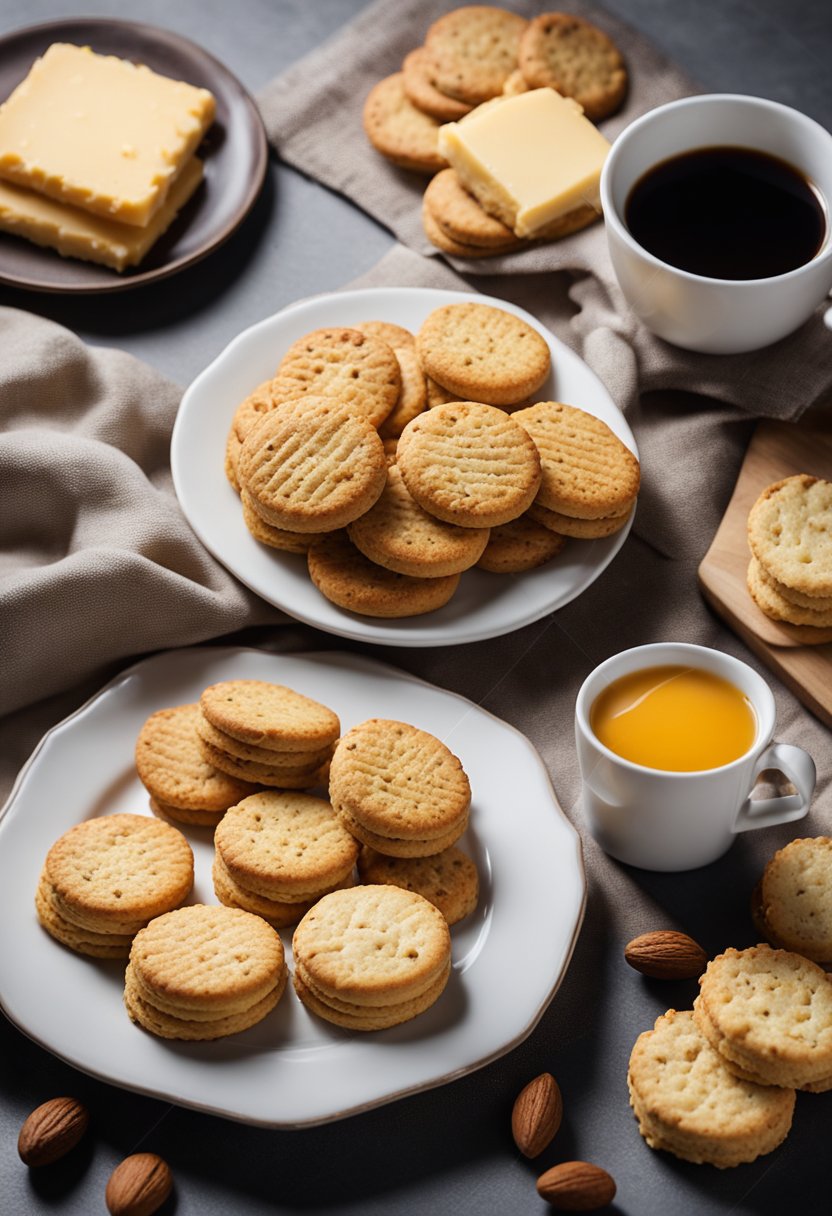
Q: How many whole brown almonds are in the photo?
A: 5